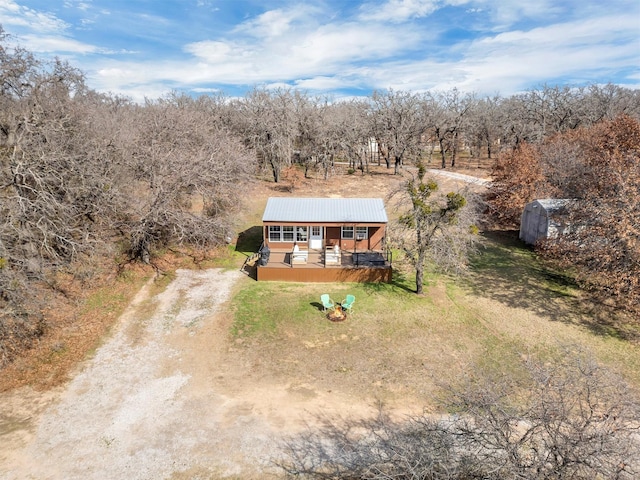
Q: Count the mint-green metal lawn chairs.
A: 2